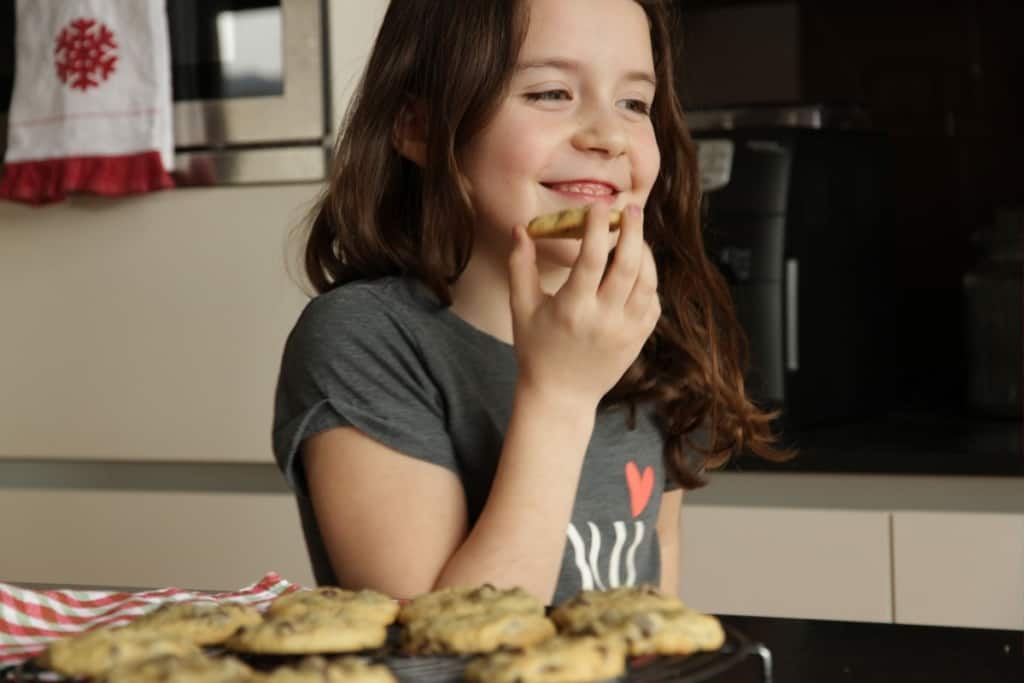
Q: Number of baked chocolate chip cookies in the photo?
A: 12